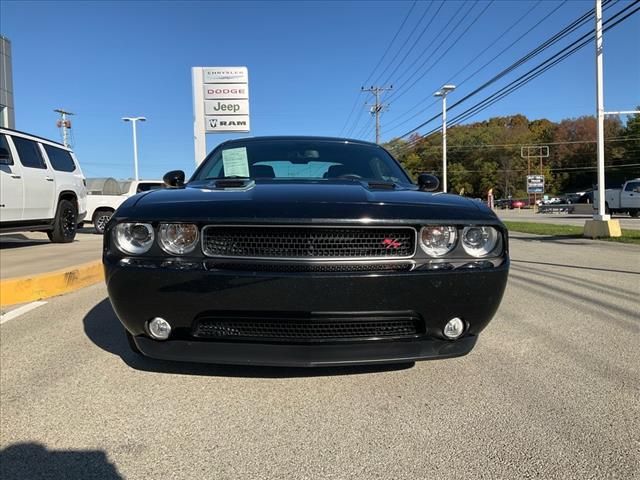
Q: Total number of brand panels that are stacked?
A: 4